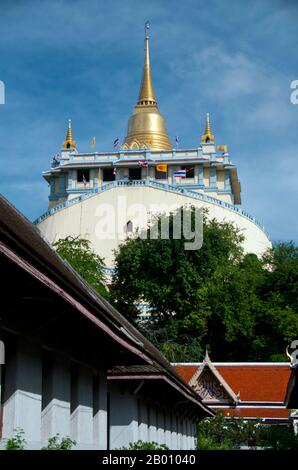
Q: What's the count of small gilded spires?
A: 2